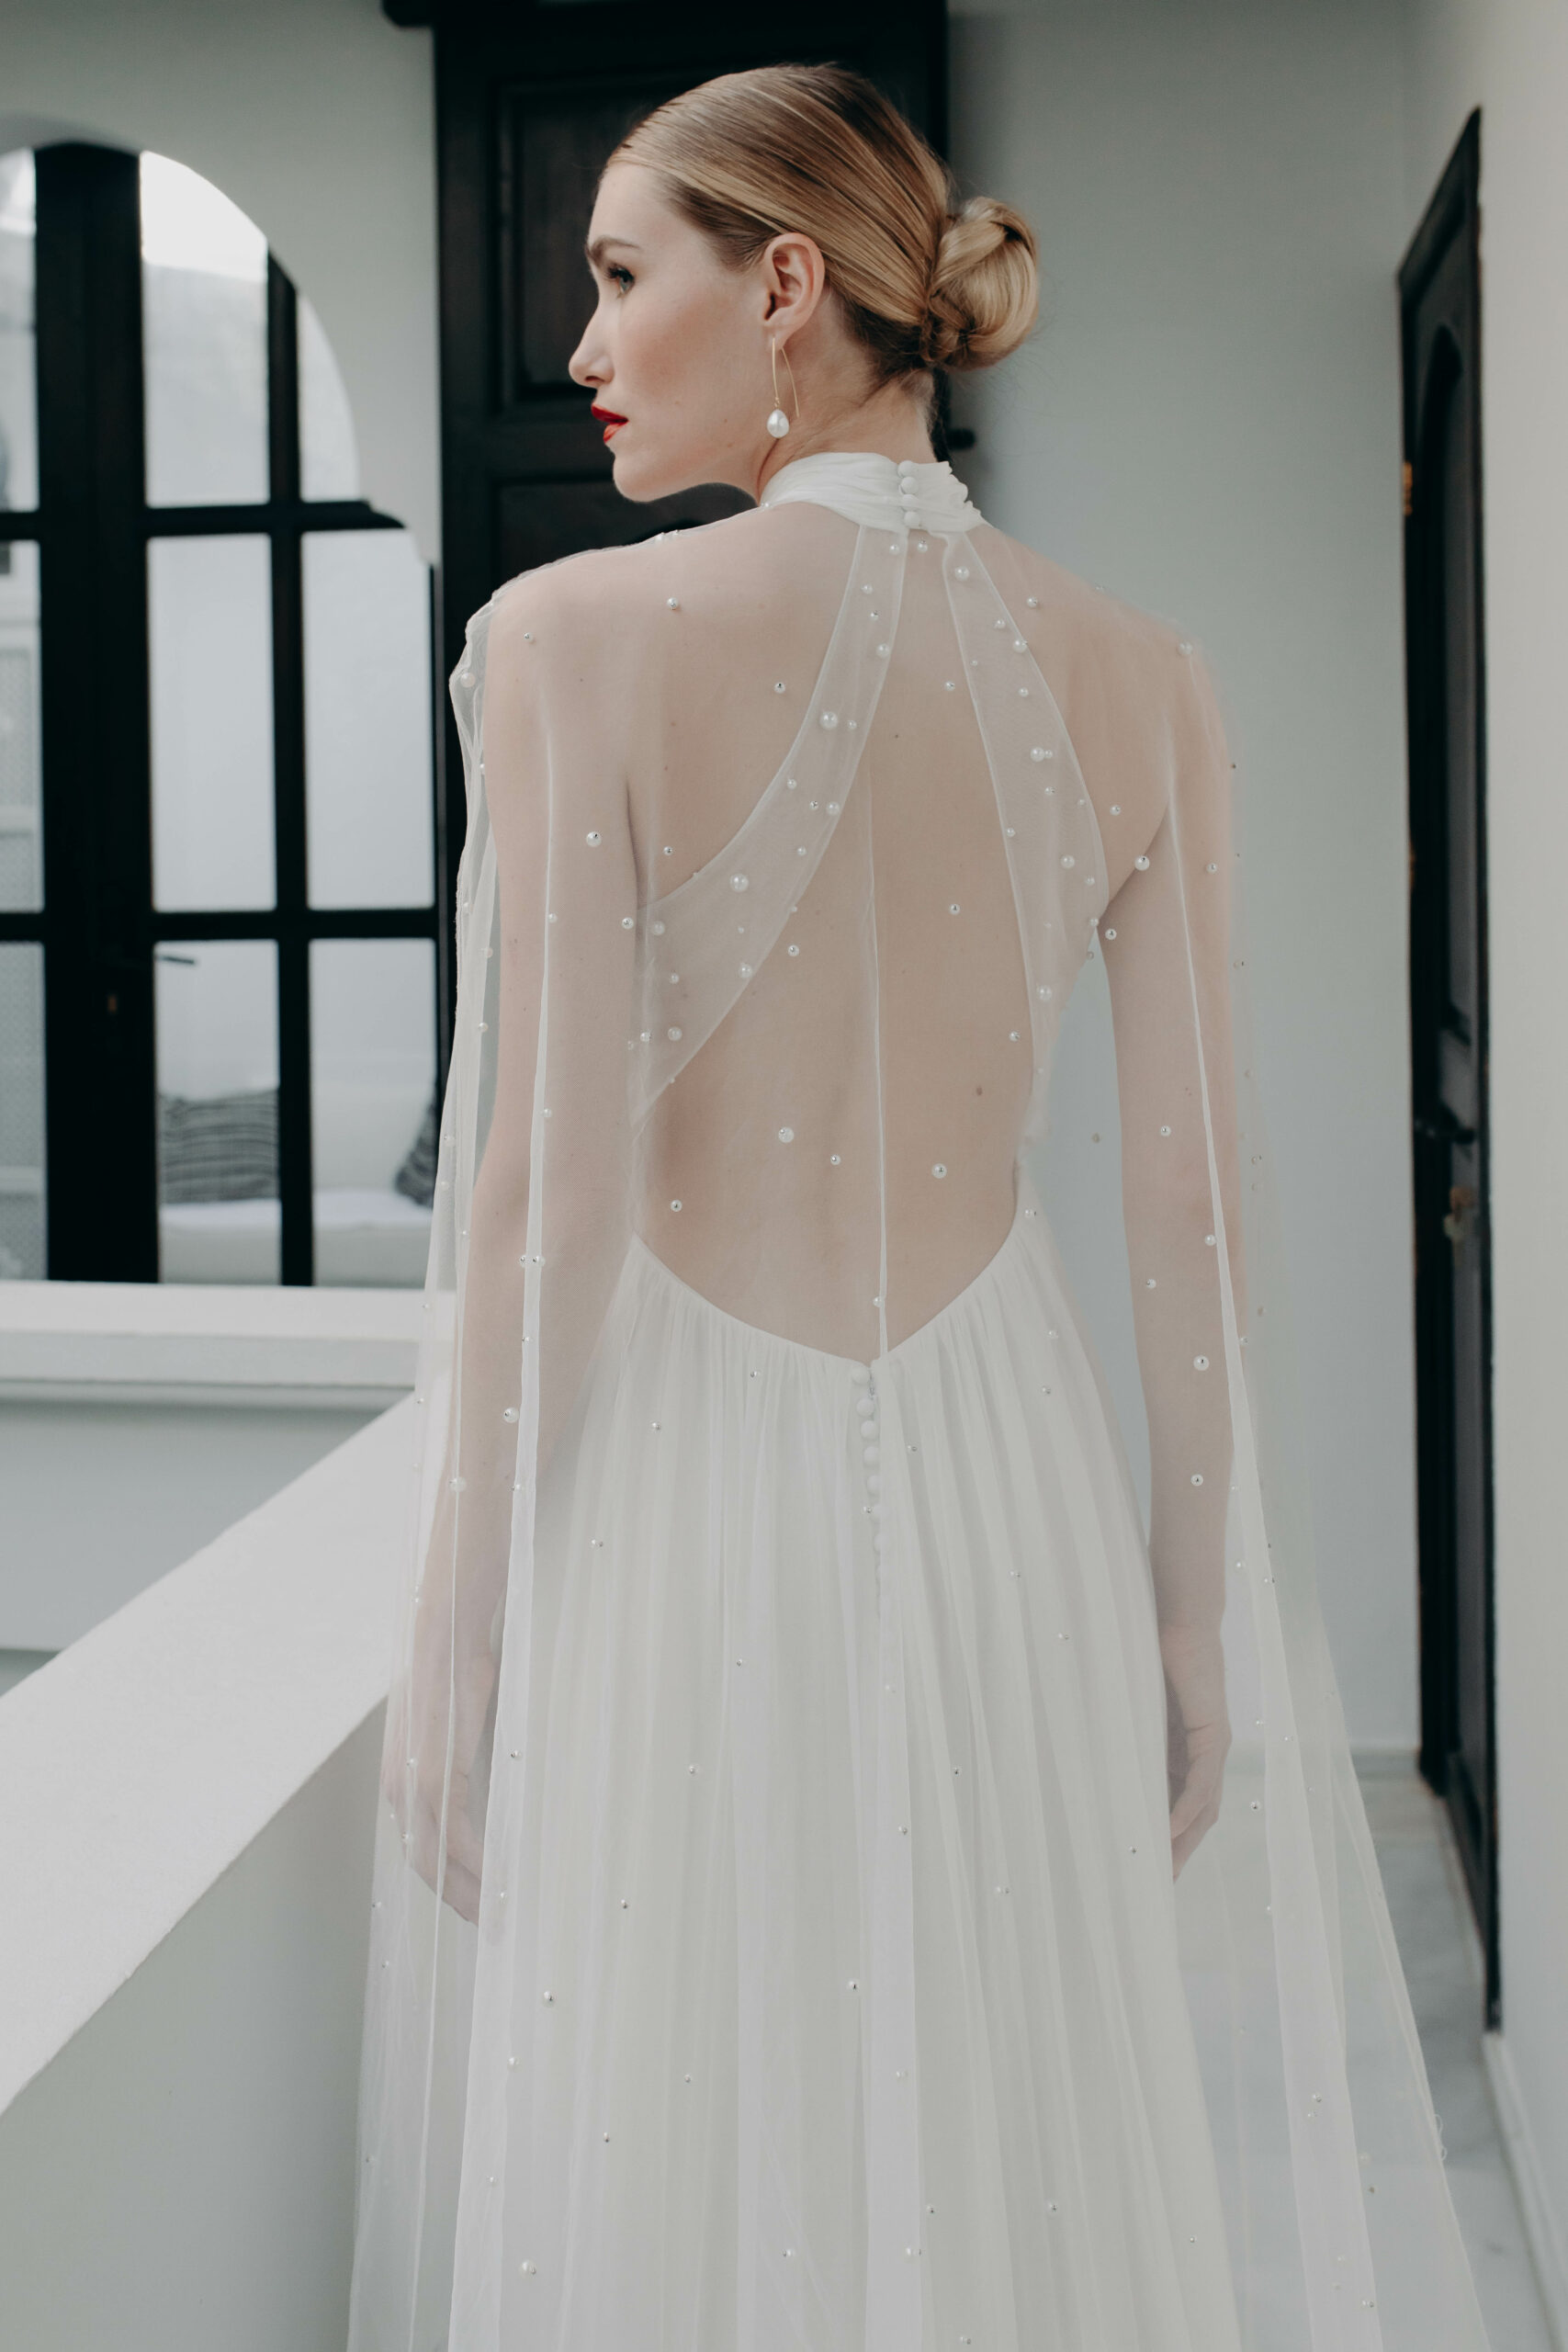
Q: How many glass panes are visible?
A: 9